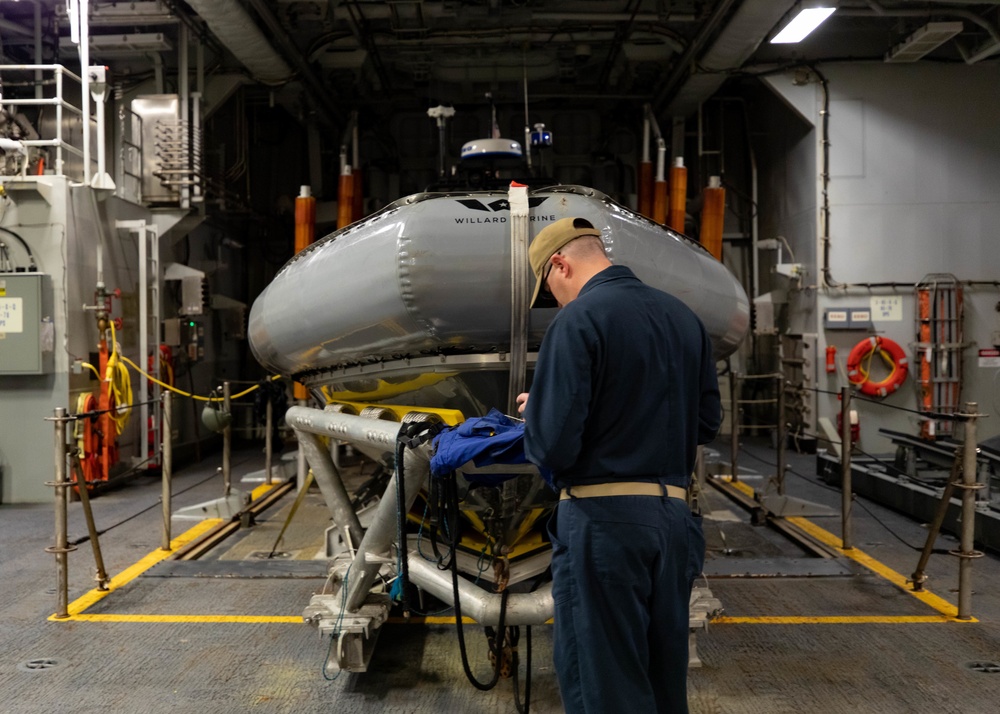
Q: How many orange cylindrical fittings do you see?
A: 7